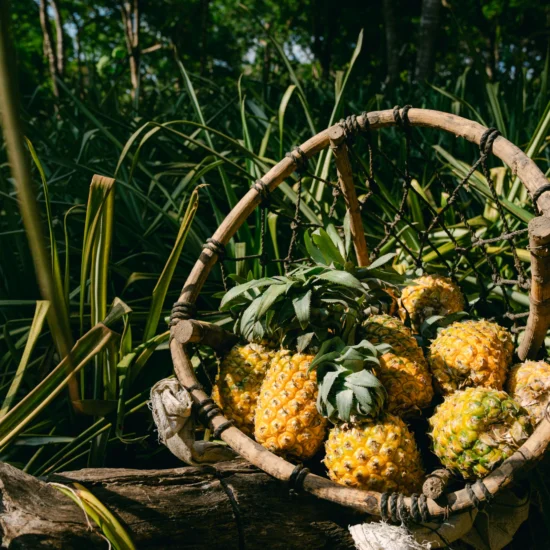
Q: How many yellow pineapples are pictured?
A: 8